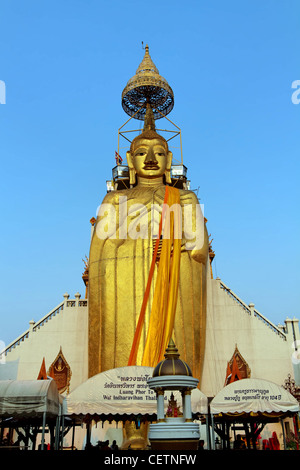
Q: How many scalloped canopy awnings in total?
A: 3